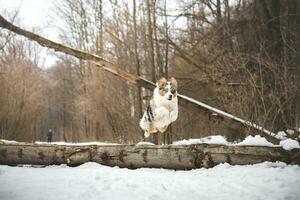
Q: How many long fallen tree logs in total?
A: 2